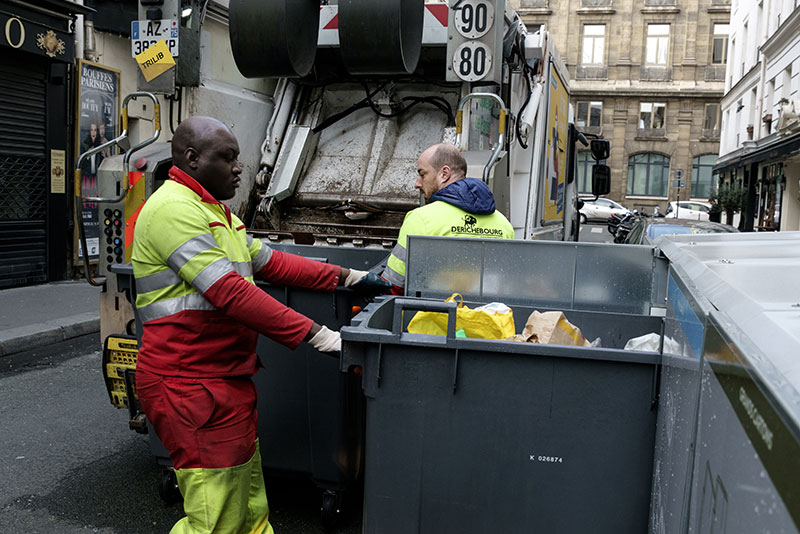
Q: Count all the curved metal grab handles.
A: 2